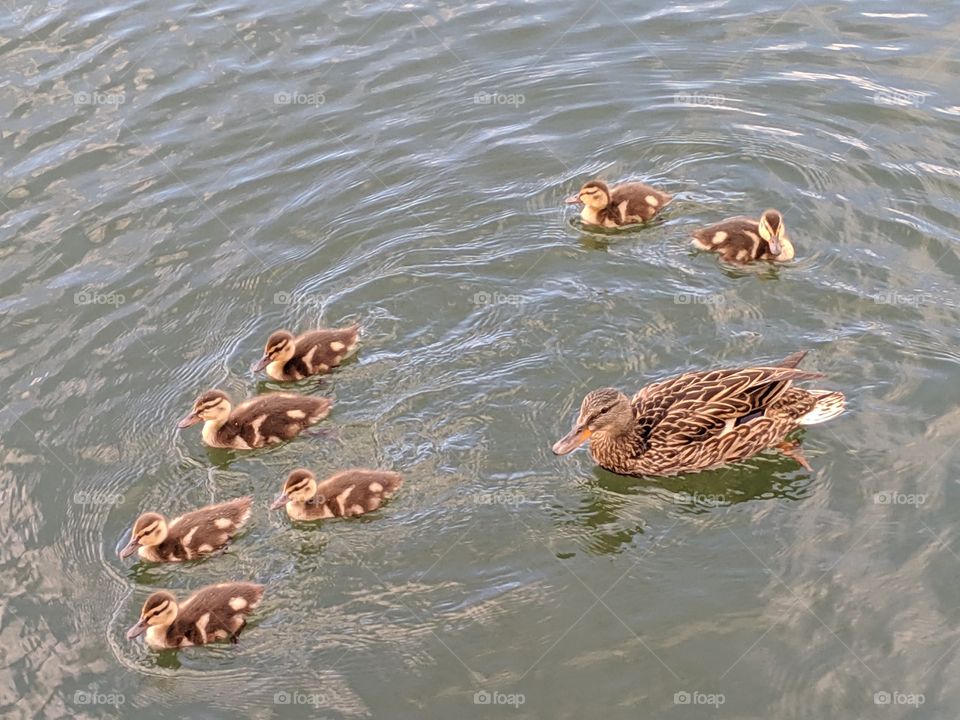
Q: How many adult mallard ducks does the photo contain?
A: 1